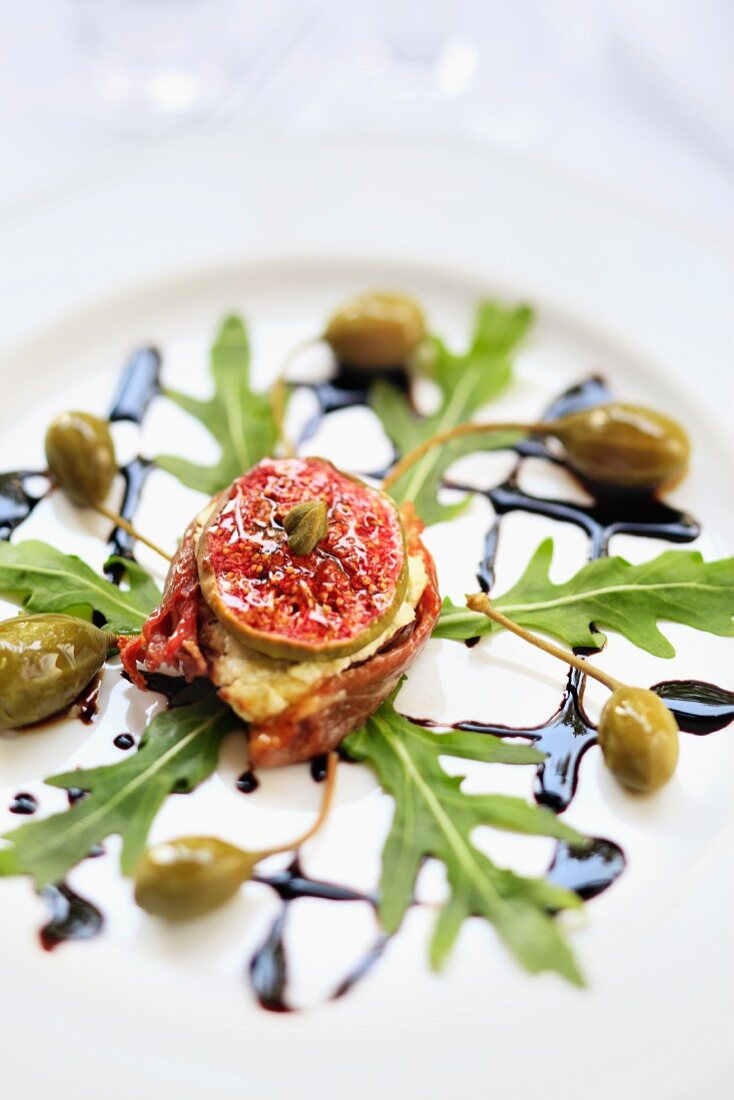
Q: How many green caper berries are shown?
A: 6